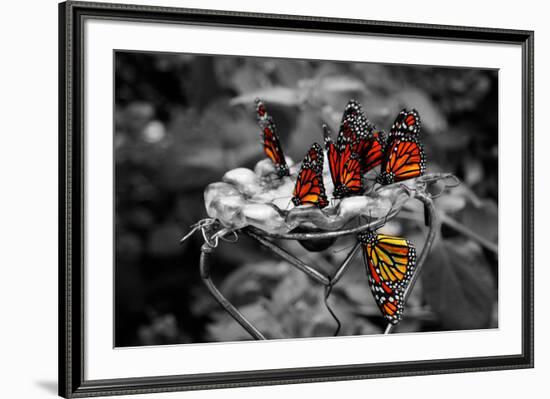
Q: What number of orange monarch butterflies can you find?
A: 6